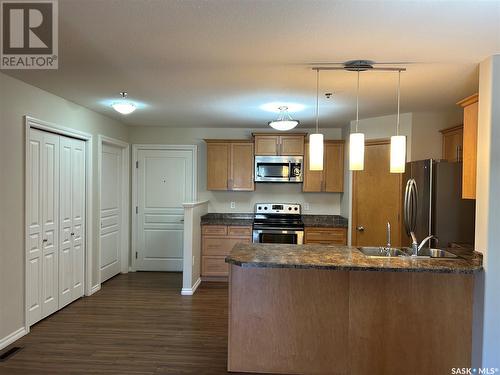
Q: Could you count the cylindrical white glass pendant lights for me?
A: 3